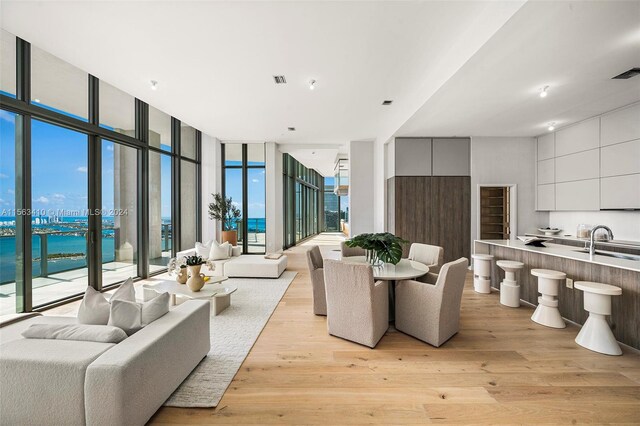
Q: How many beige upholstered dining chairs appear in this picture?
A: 5